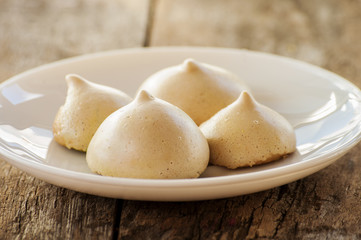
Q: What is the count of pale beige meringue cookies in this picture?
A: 4